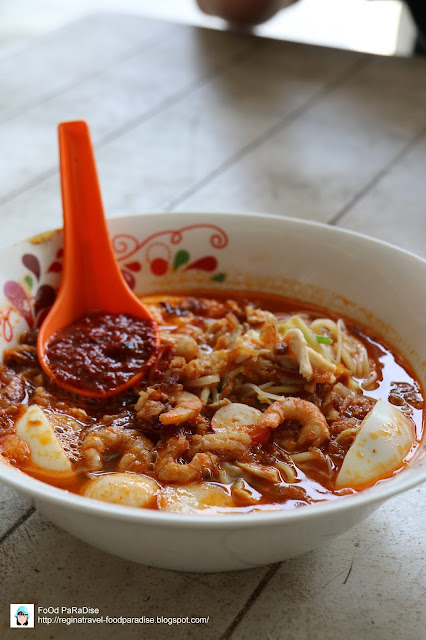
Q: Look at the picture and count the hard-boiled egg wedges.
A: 2